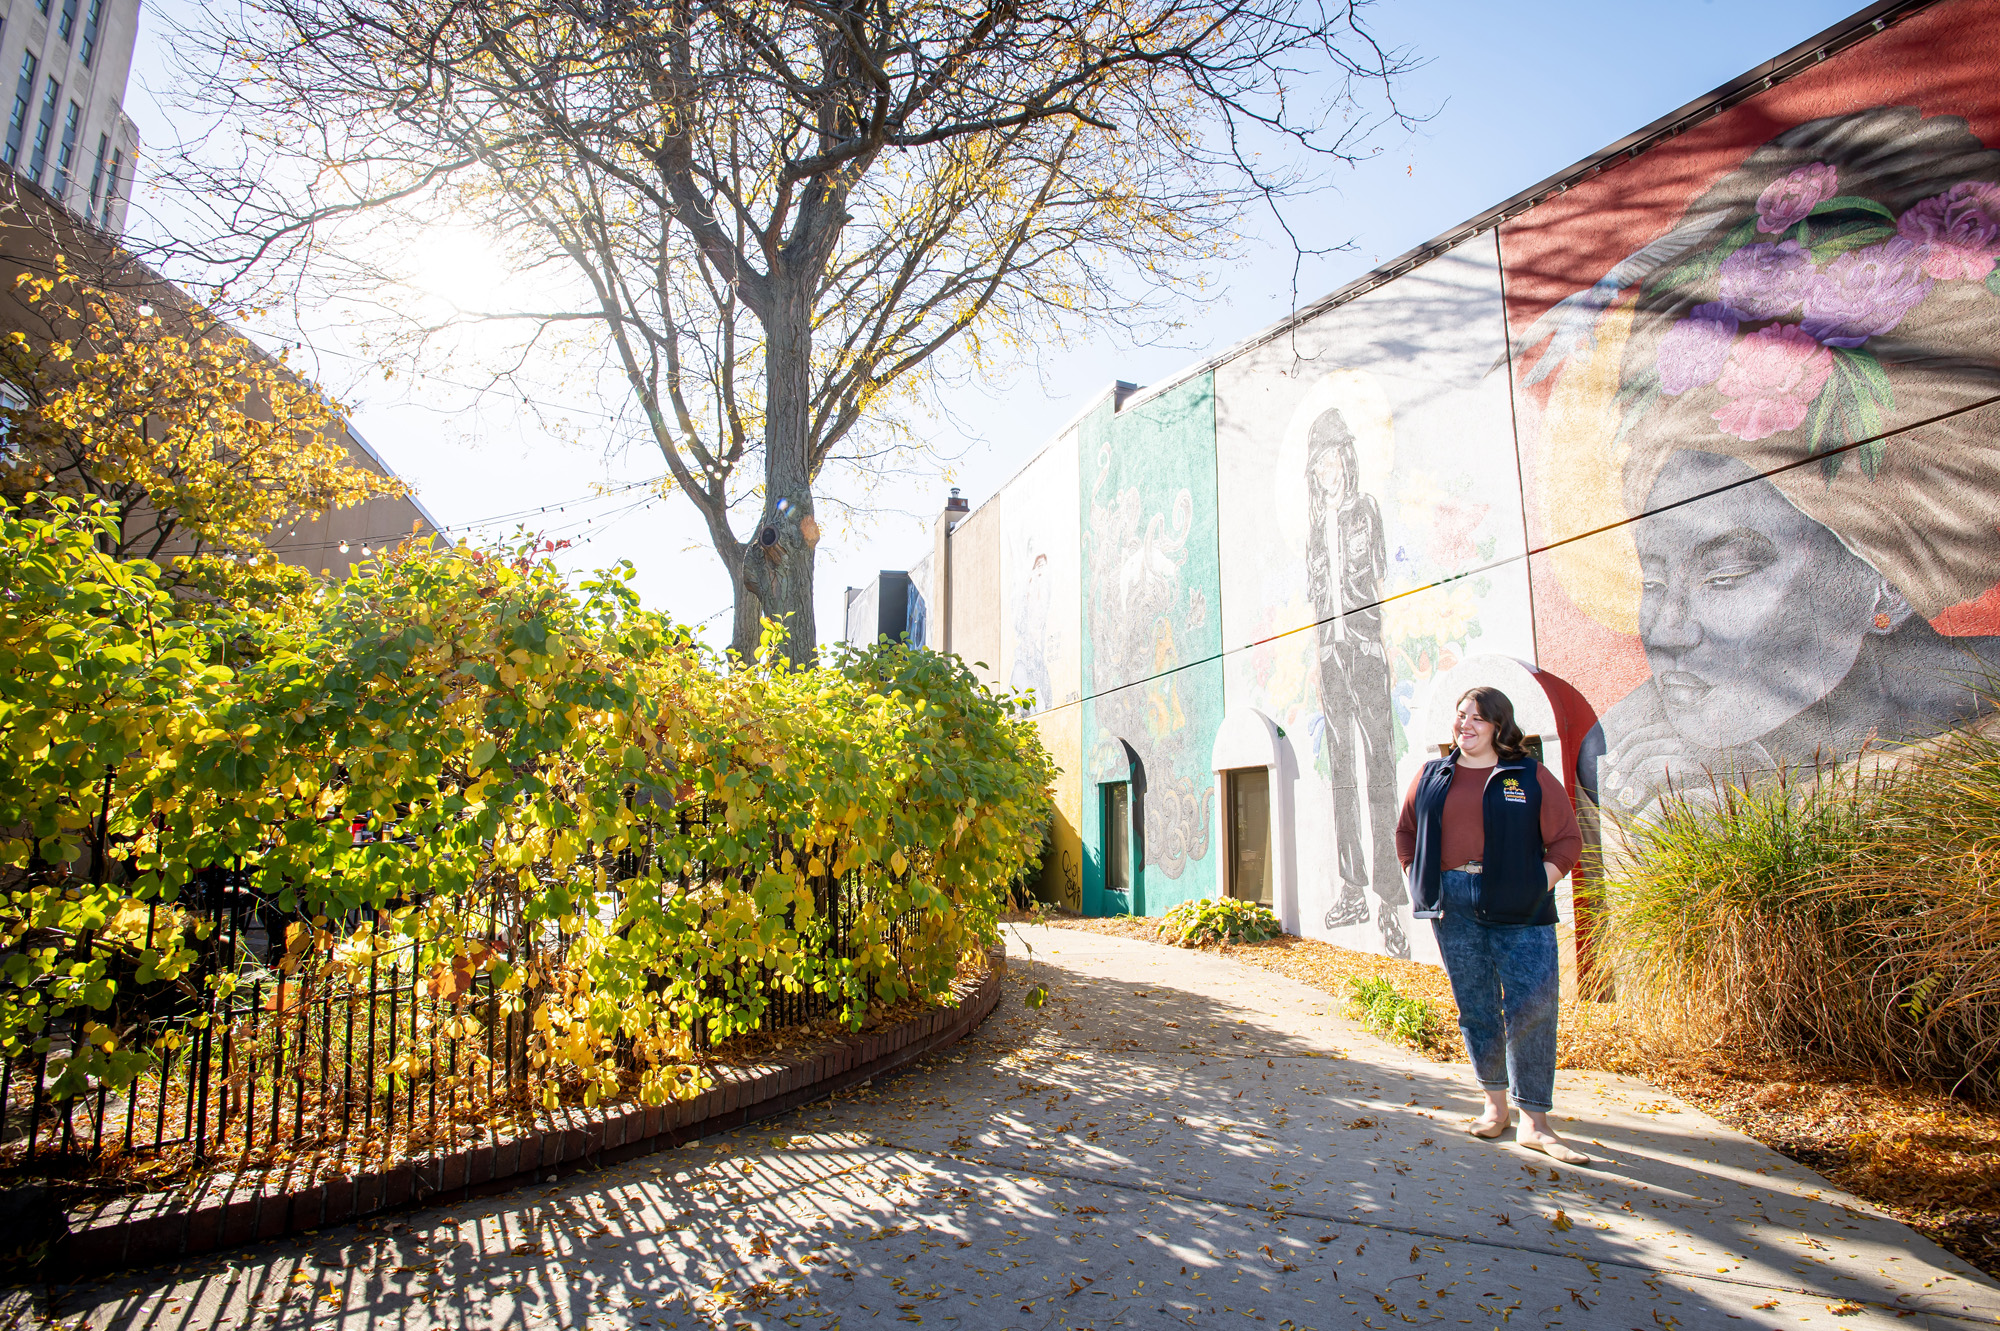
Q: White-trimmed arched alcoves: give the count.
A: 2